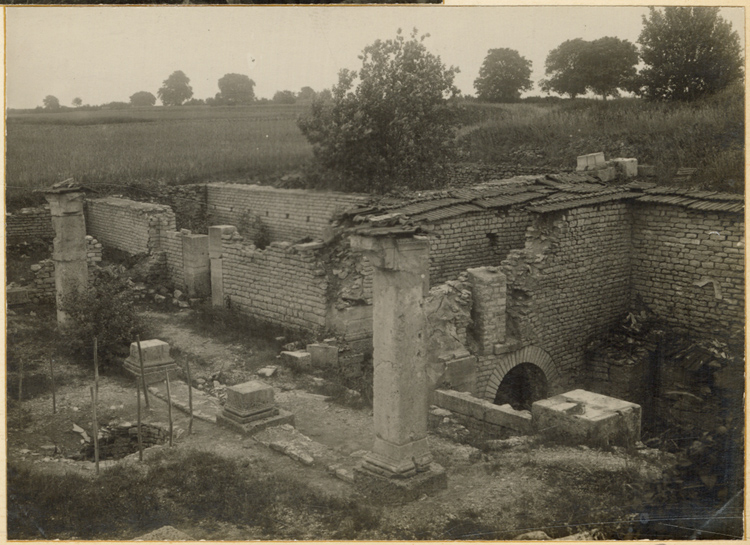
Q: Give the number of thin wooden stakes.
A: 8